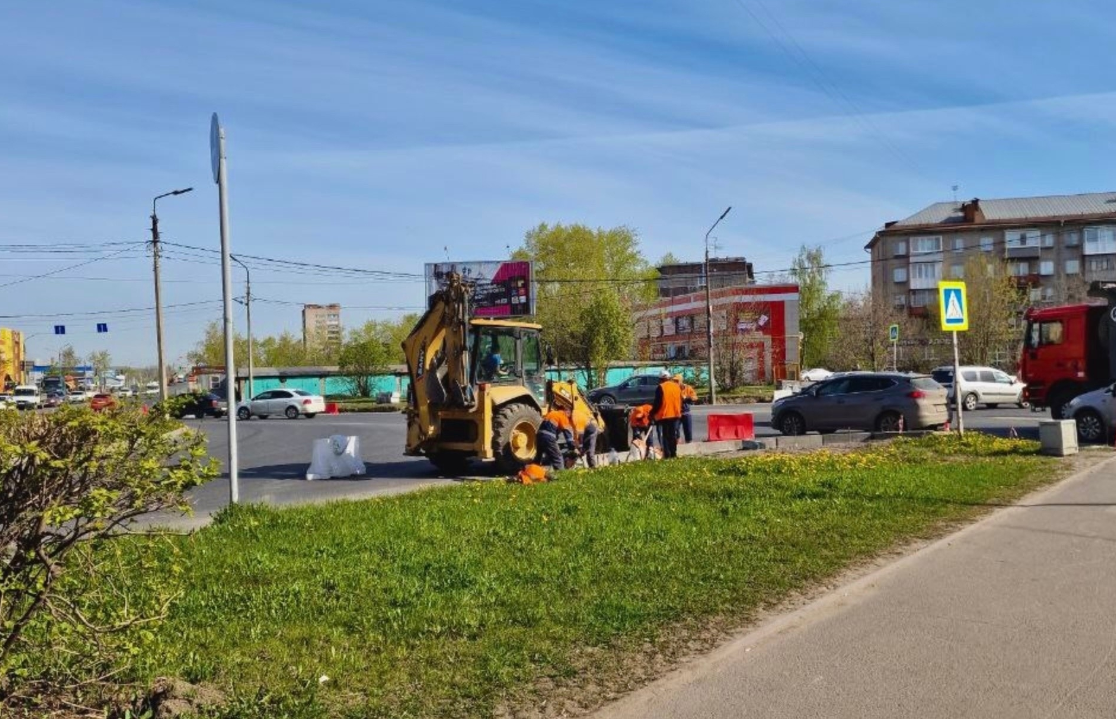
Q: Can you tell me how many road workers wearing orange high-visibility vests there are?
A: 5